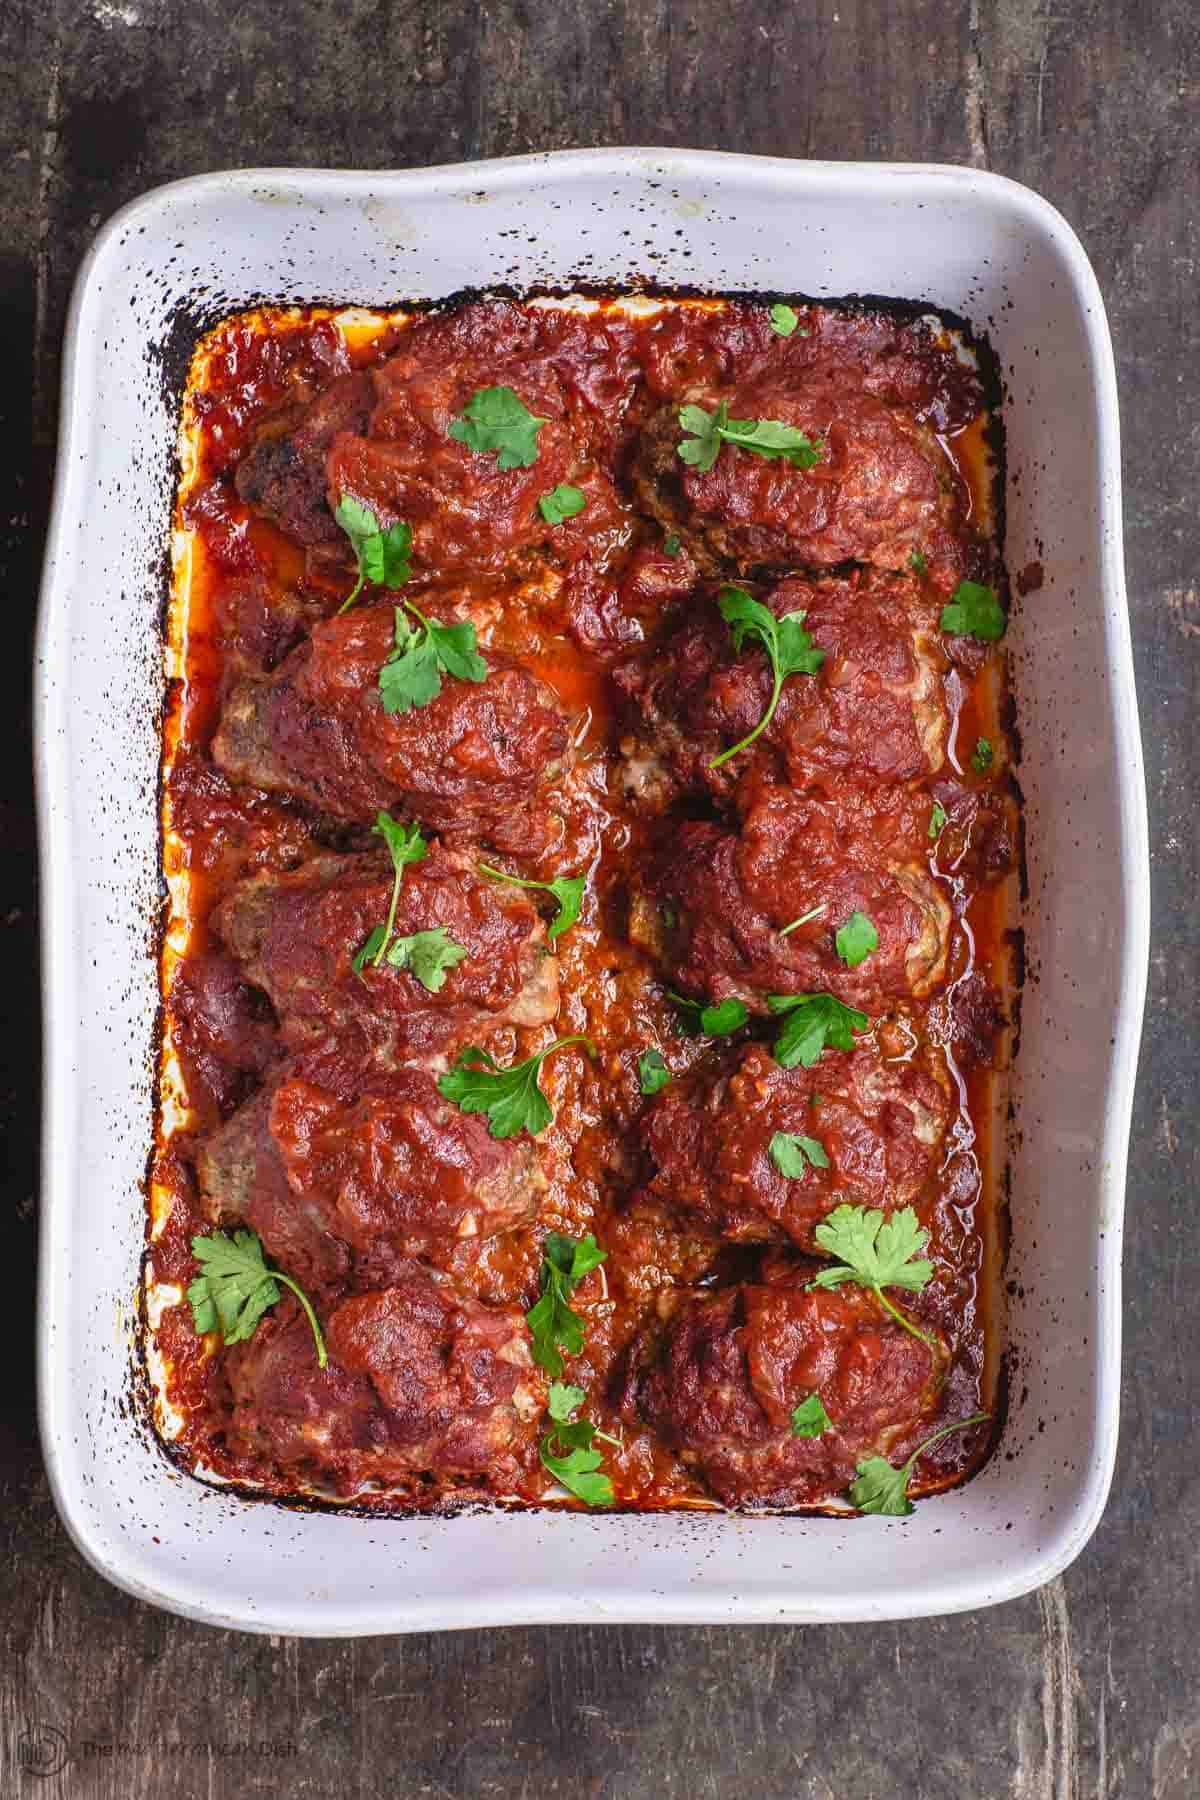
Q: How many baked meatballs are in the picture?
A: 10